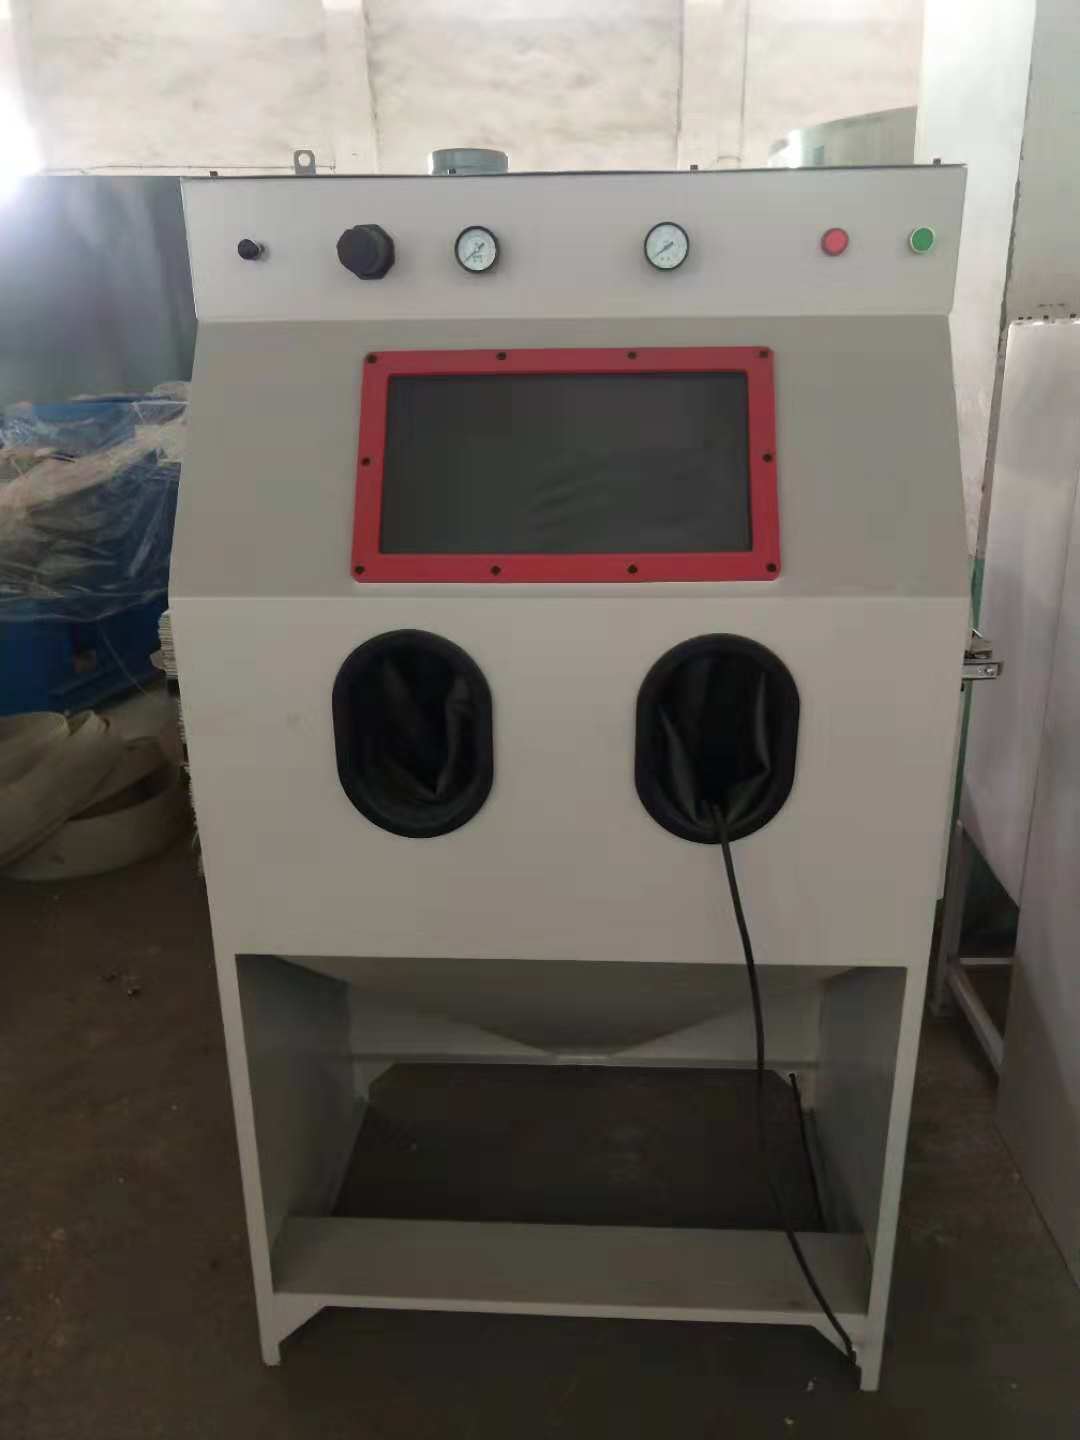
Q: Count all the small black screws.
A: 10